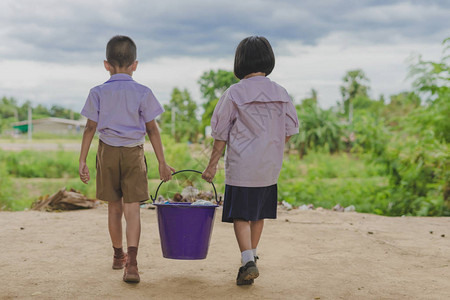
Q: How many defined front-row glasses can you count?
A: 0